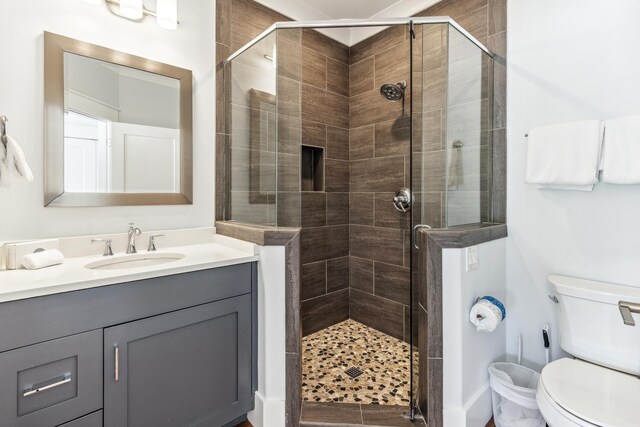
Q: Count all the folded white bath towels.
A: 2